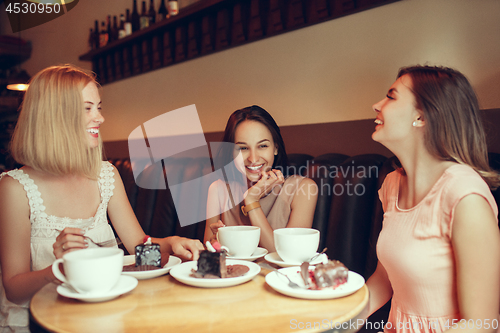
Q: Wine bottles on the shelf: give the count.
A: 12